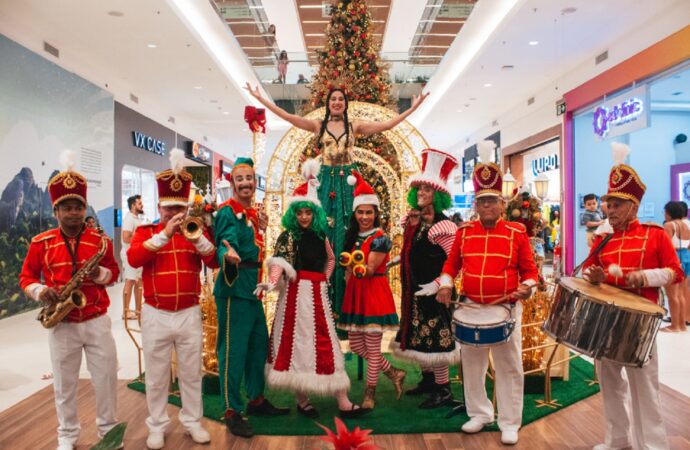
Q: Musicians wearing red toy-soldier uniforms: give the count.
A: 4